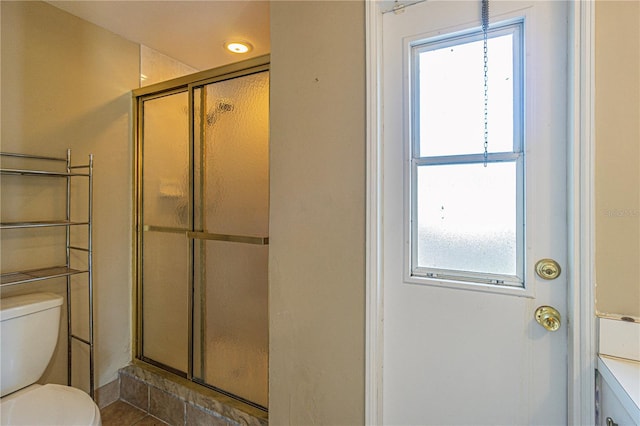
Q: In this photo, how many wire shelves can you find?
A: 3